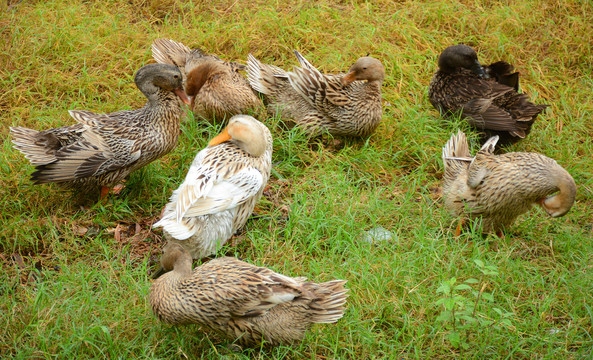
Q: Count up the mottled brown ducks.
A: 5